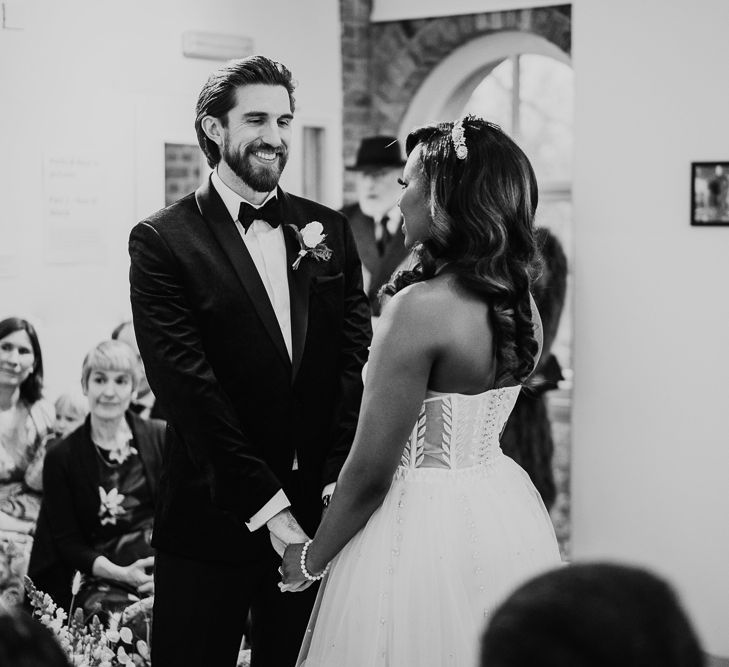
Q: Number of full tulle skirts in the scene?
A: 1